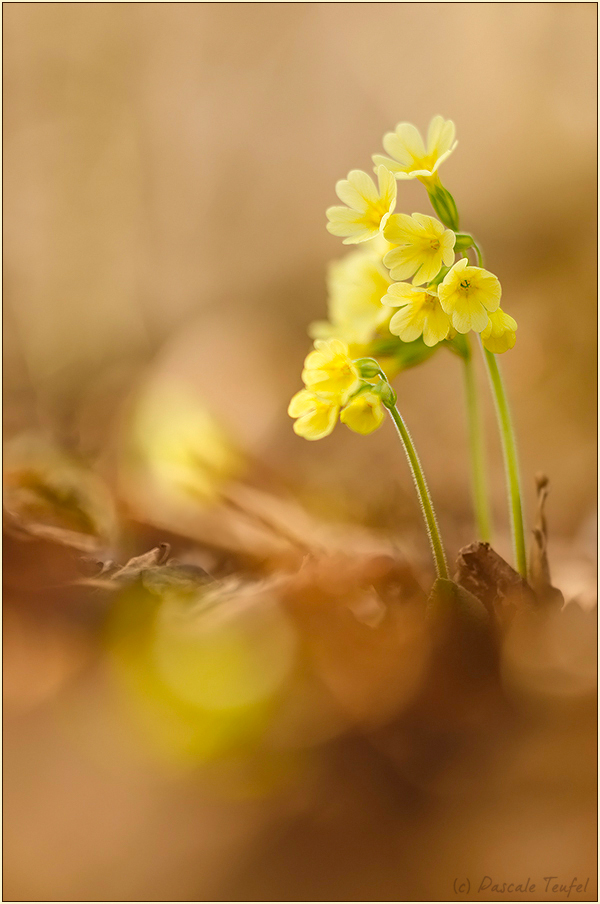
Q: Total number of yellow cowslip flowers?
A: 9